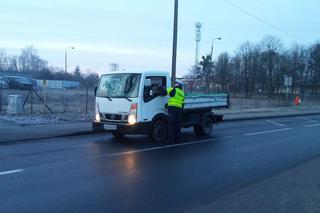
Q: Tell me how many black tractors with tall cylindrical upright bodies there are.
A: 0